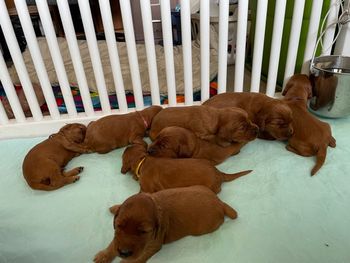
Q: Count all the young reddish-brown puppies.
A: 8